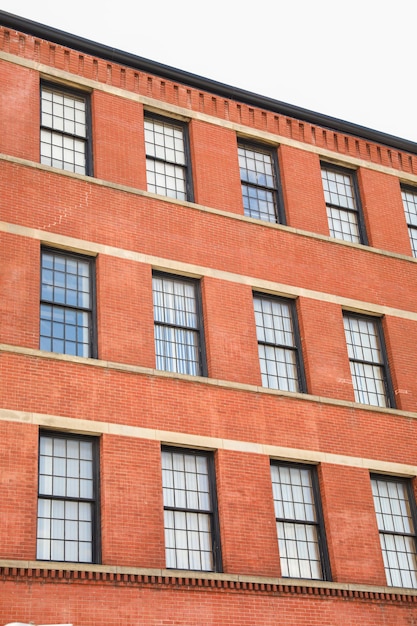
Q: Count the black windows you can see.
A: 13